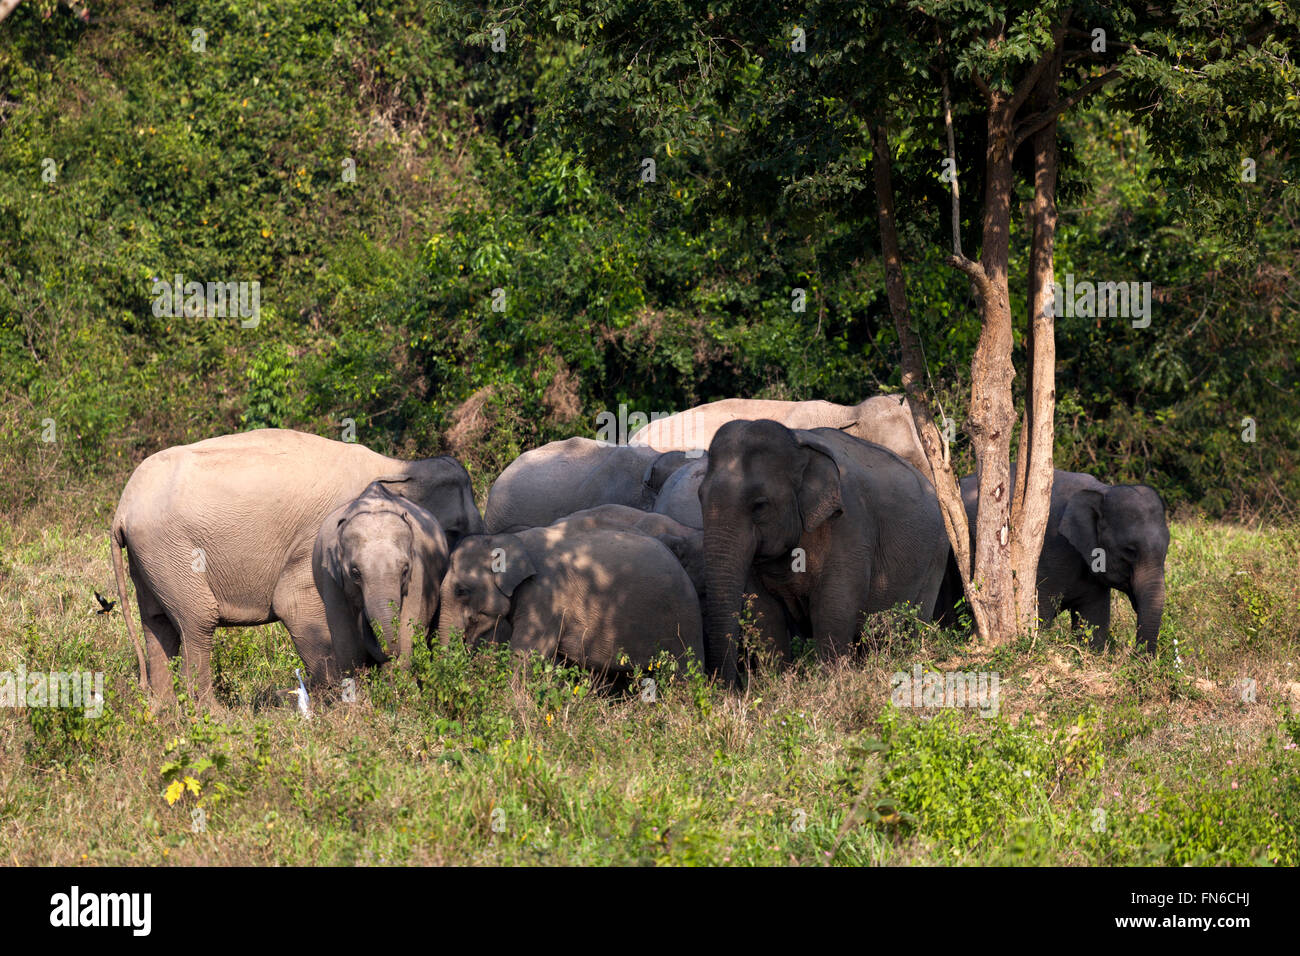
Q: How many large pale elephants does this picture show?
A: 2